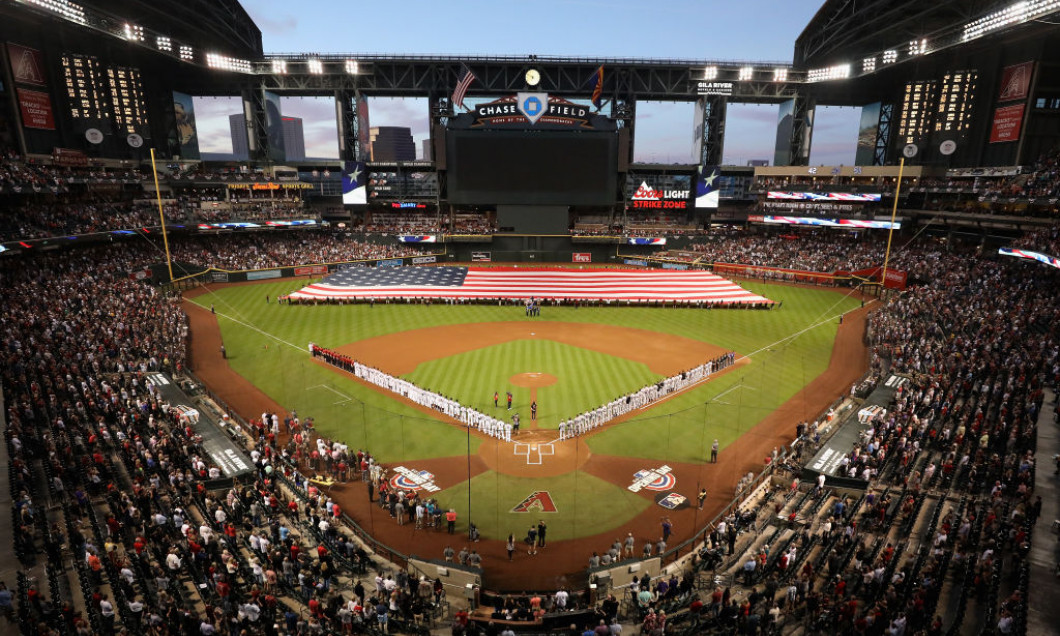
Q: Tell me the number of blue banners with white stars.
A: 2